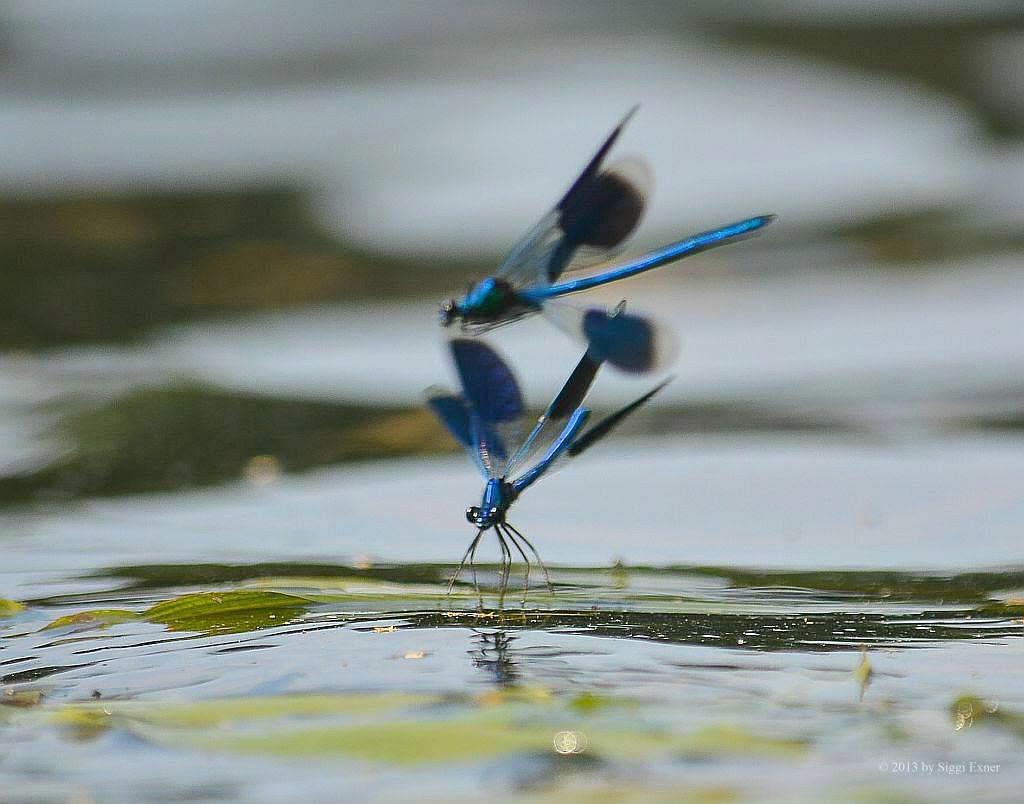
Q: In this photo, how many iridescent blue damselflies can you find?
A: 2